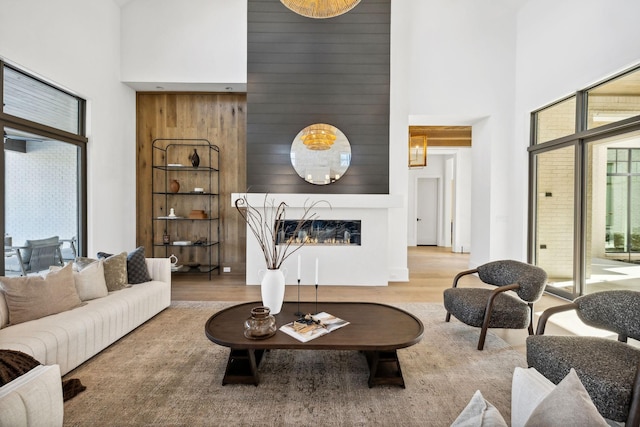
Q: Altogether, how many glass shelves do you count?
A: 5